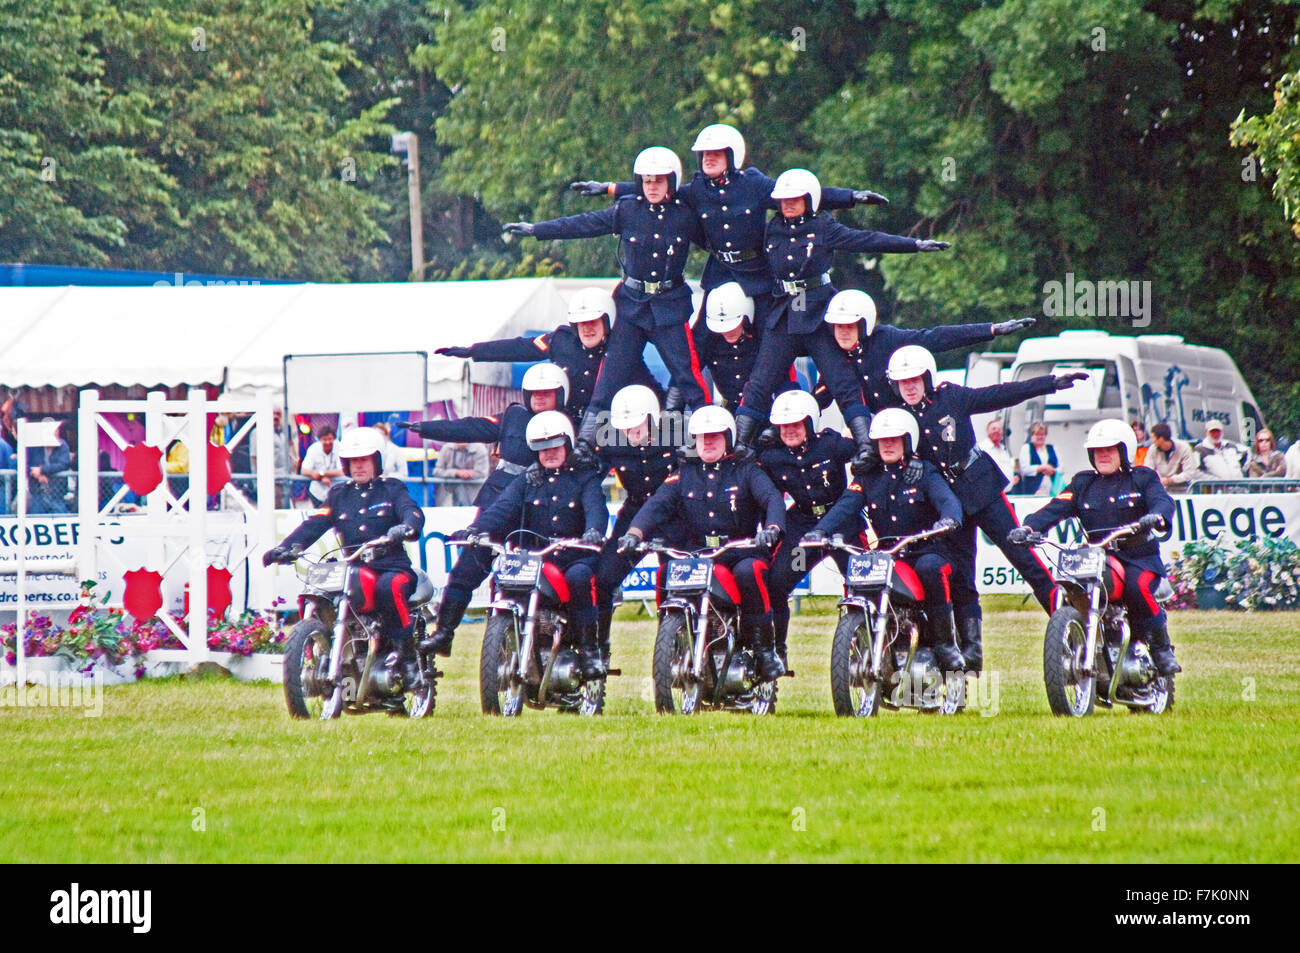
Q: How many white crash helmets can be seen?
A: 15